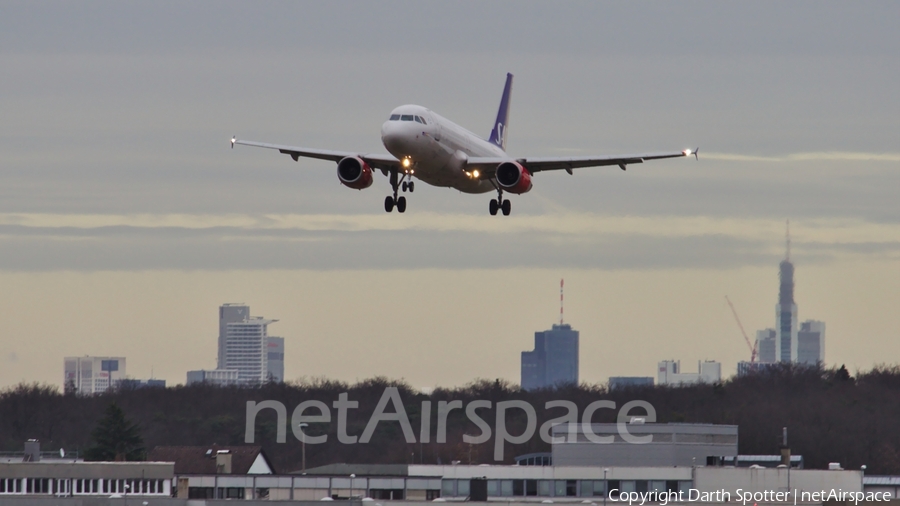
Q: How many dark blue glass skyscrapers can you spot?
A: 1